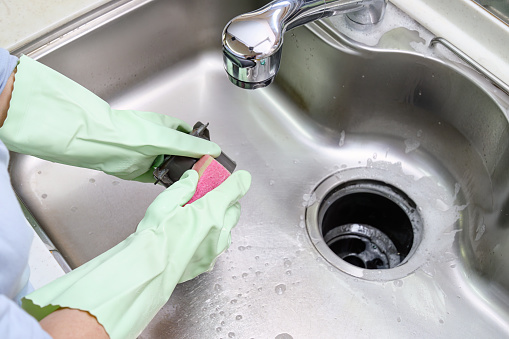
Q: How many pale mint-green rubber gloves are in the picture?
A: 2